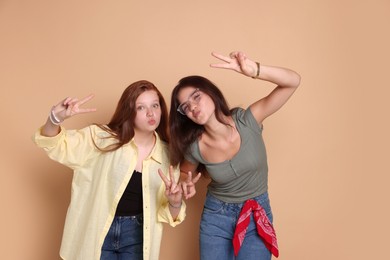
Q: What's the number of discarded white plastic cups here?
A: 0